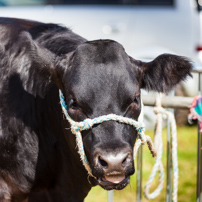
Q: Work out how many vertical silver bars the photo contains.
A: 4